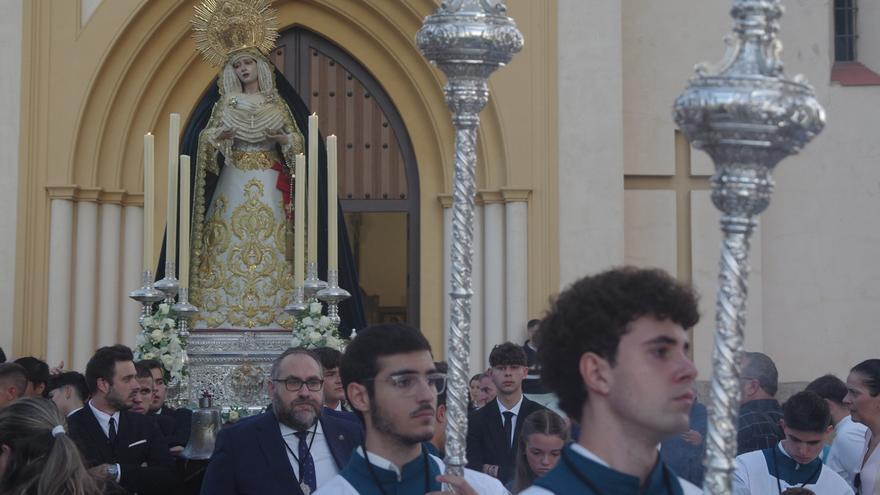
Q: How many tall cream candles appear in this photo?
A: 6